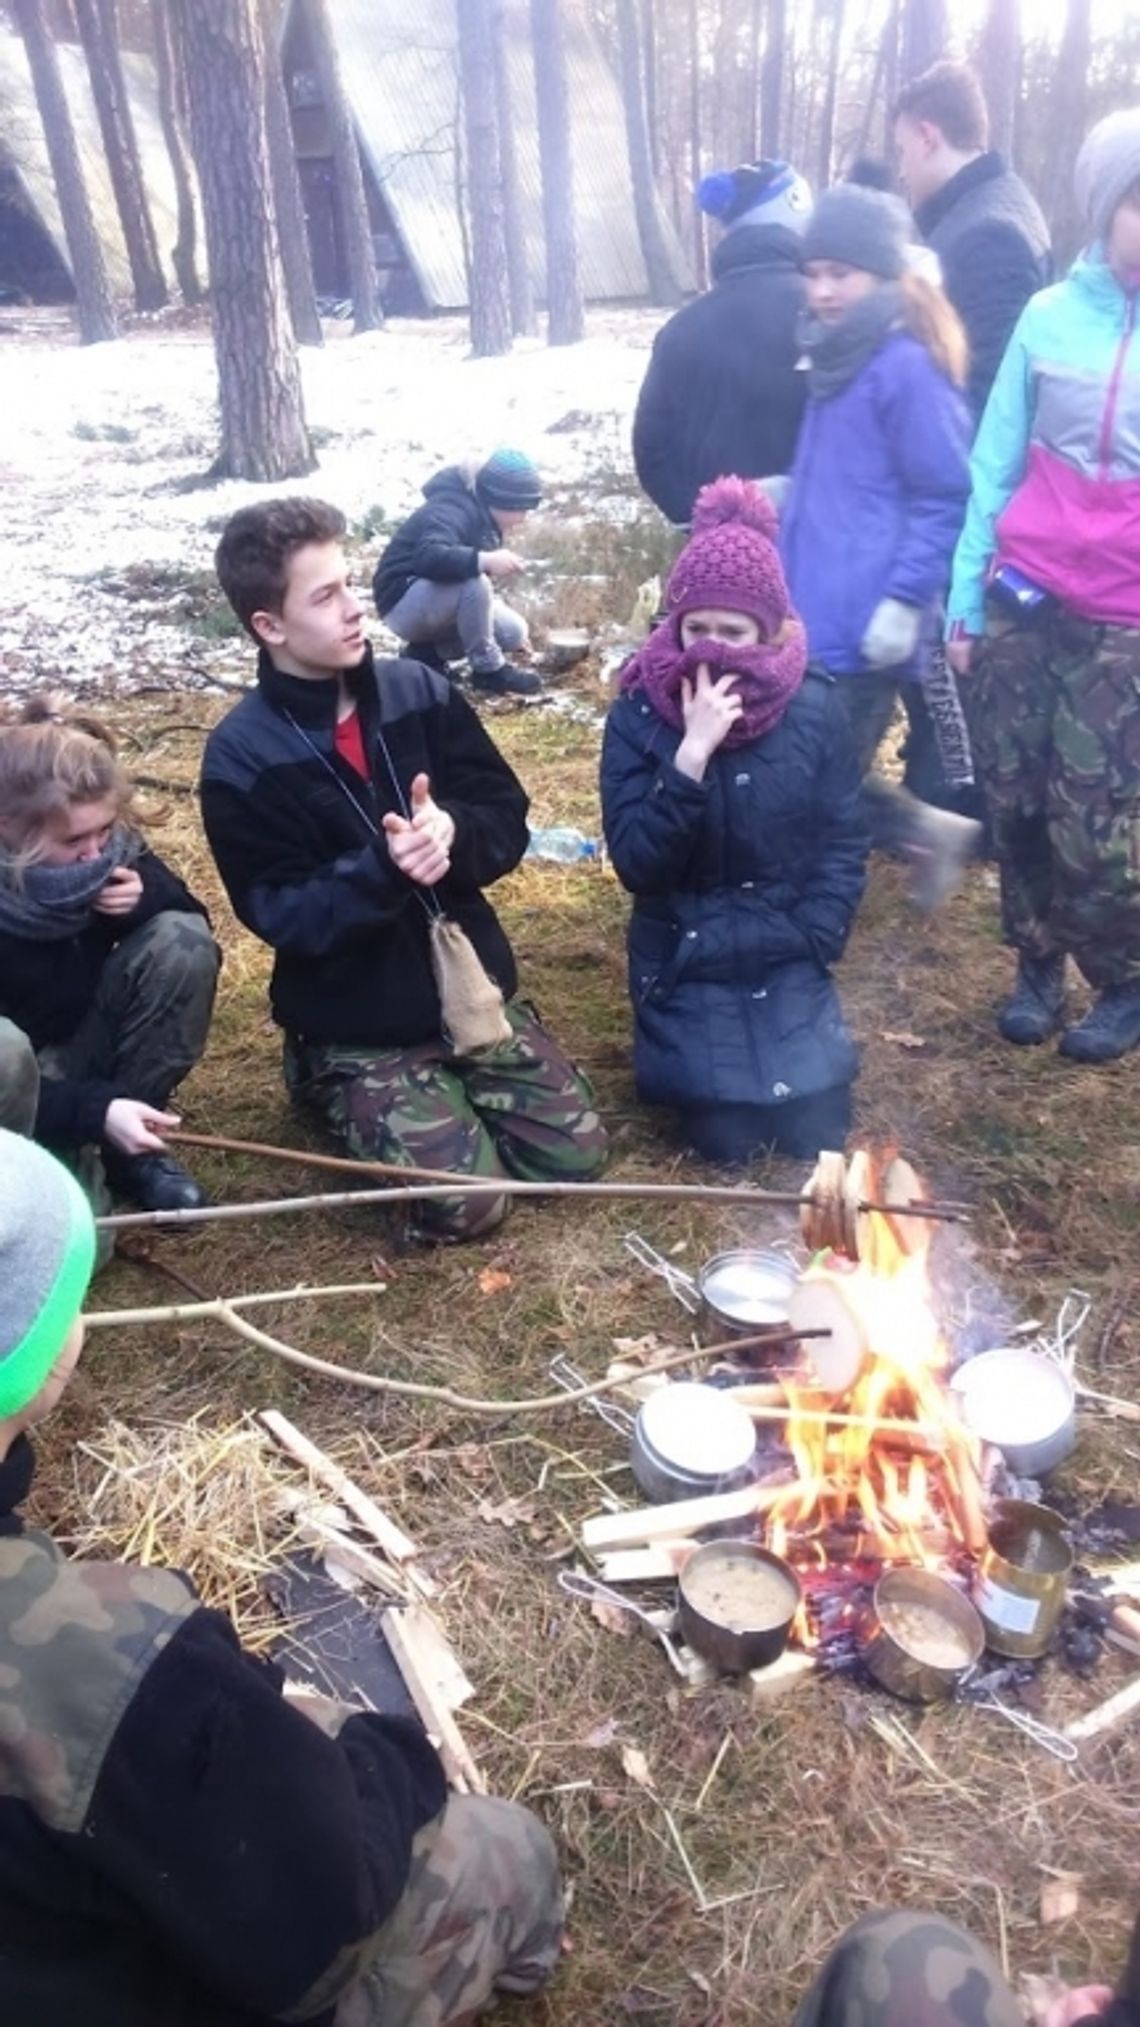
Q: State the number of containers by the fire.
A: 6